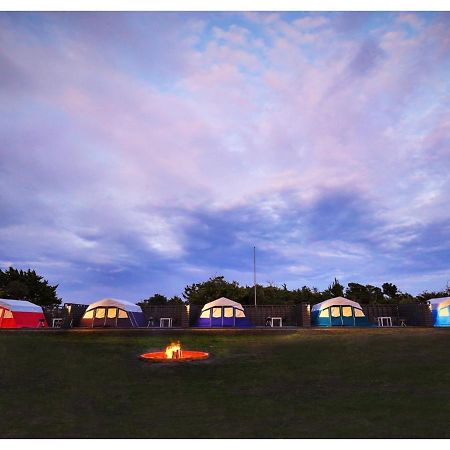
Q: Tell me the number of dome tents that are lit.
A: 5